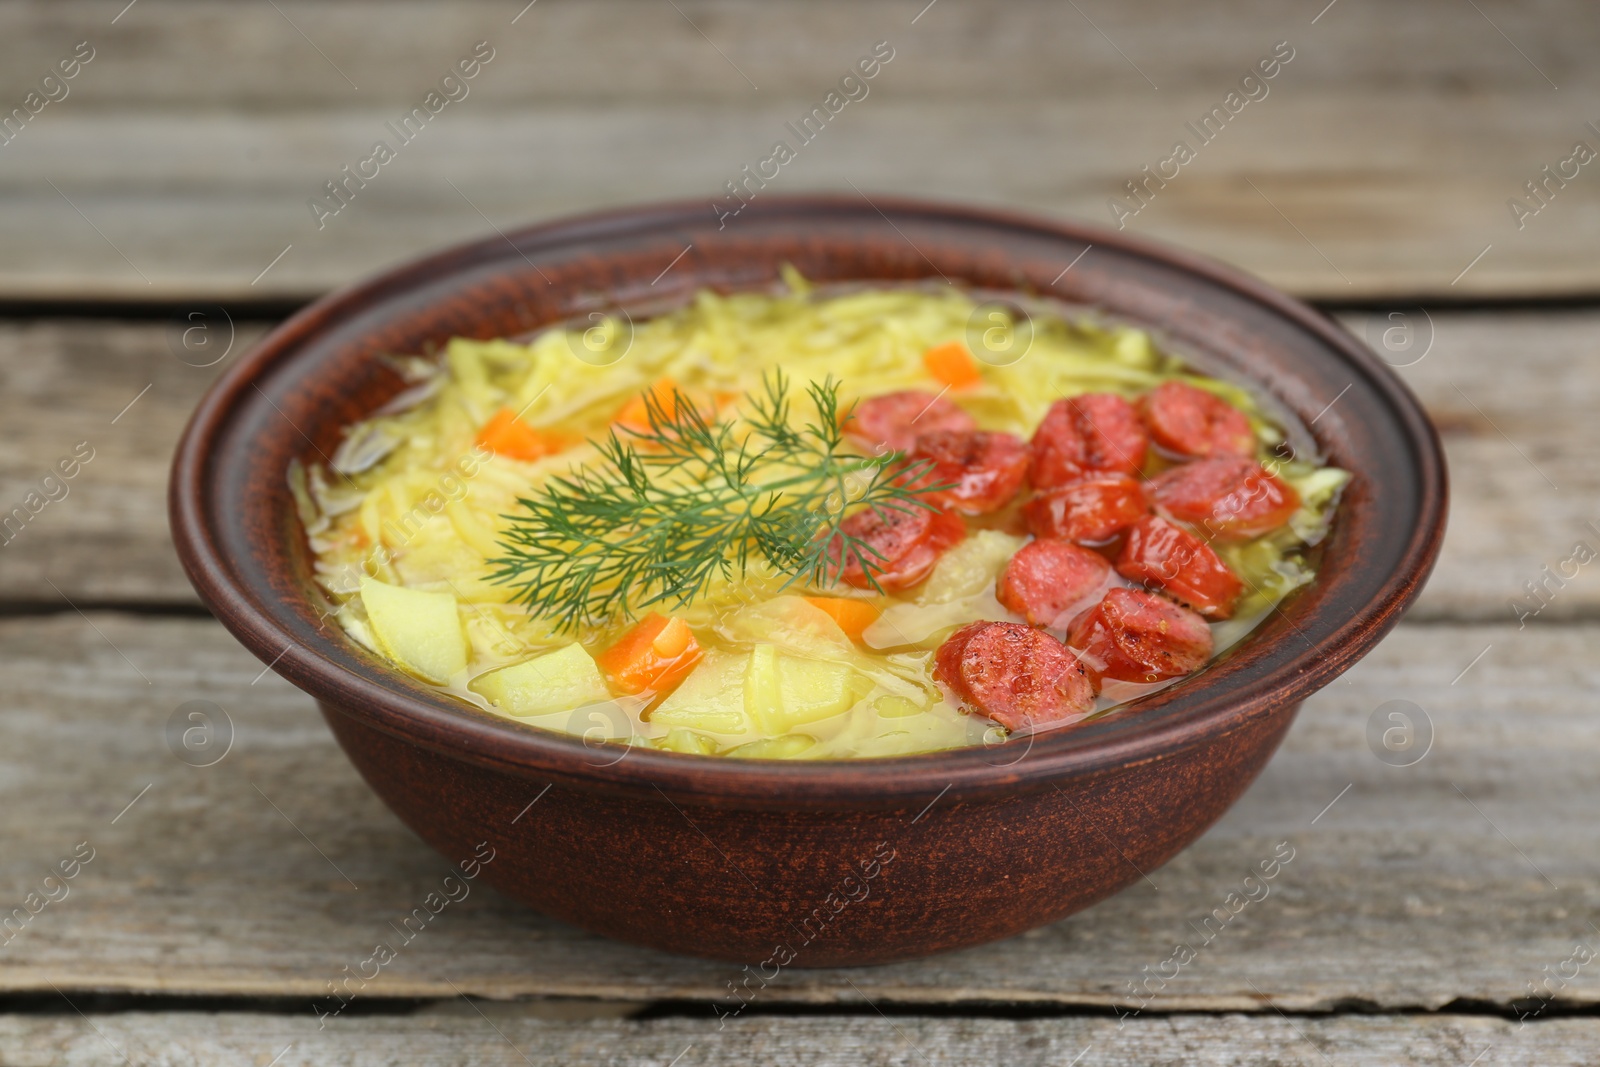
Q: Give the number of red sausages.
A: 11